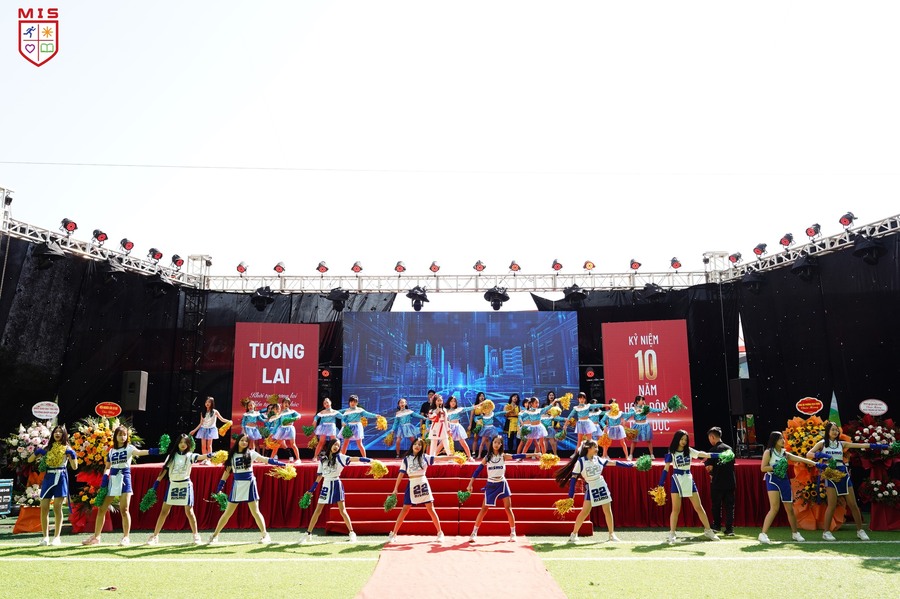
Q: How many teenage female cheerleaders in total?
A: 11